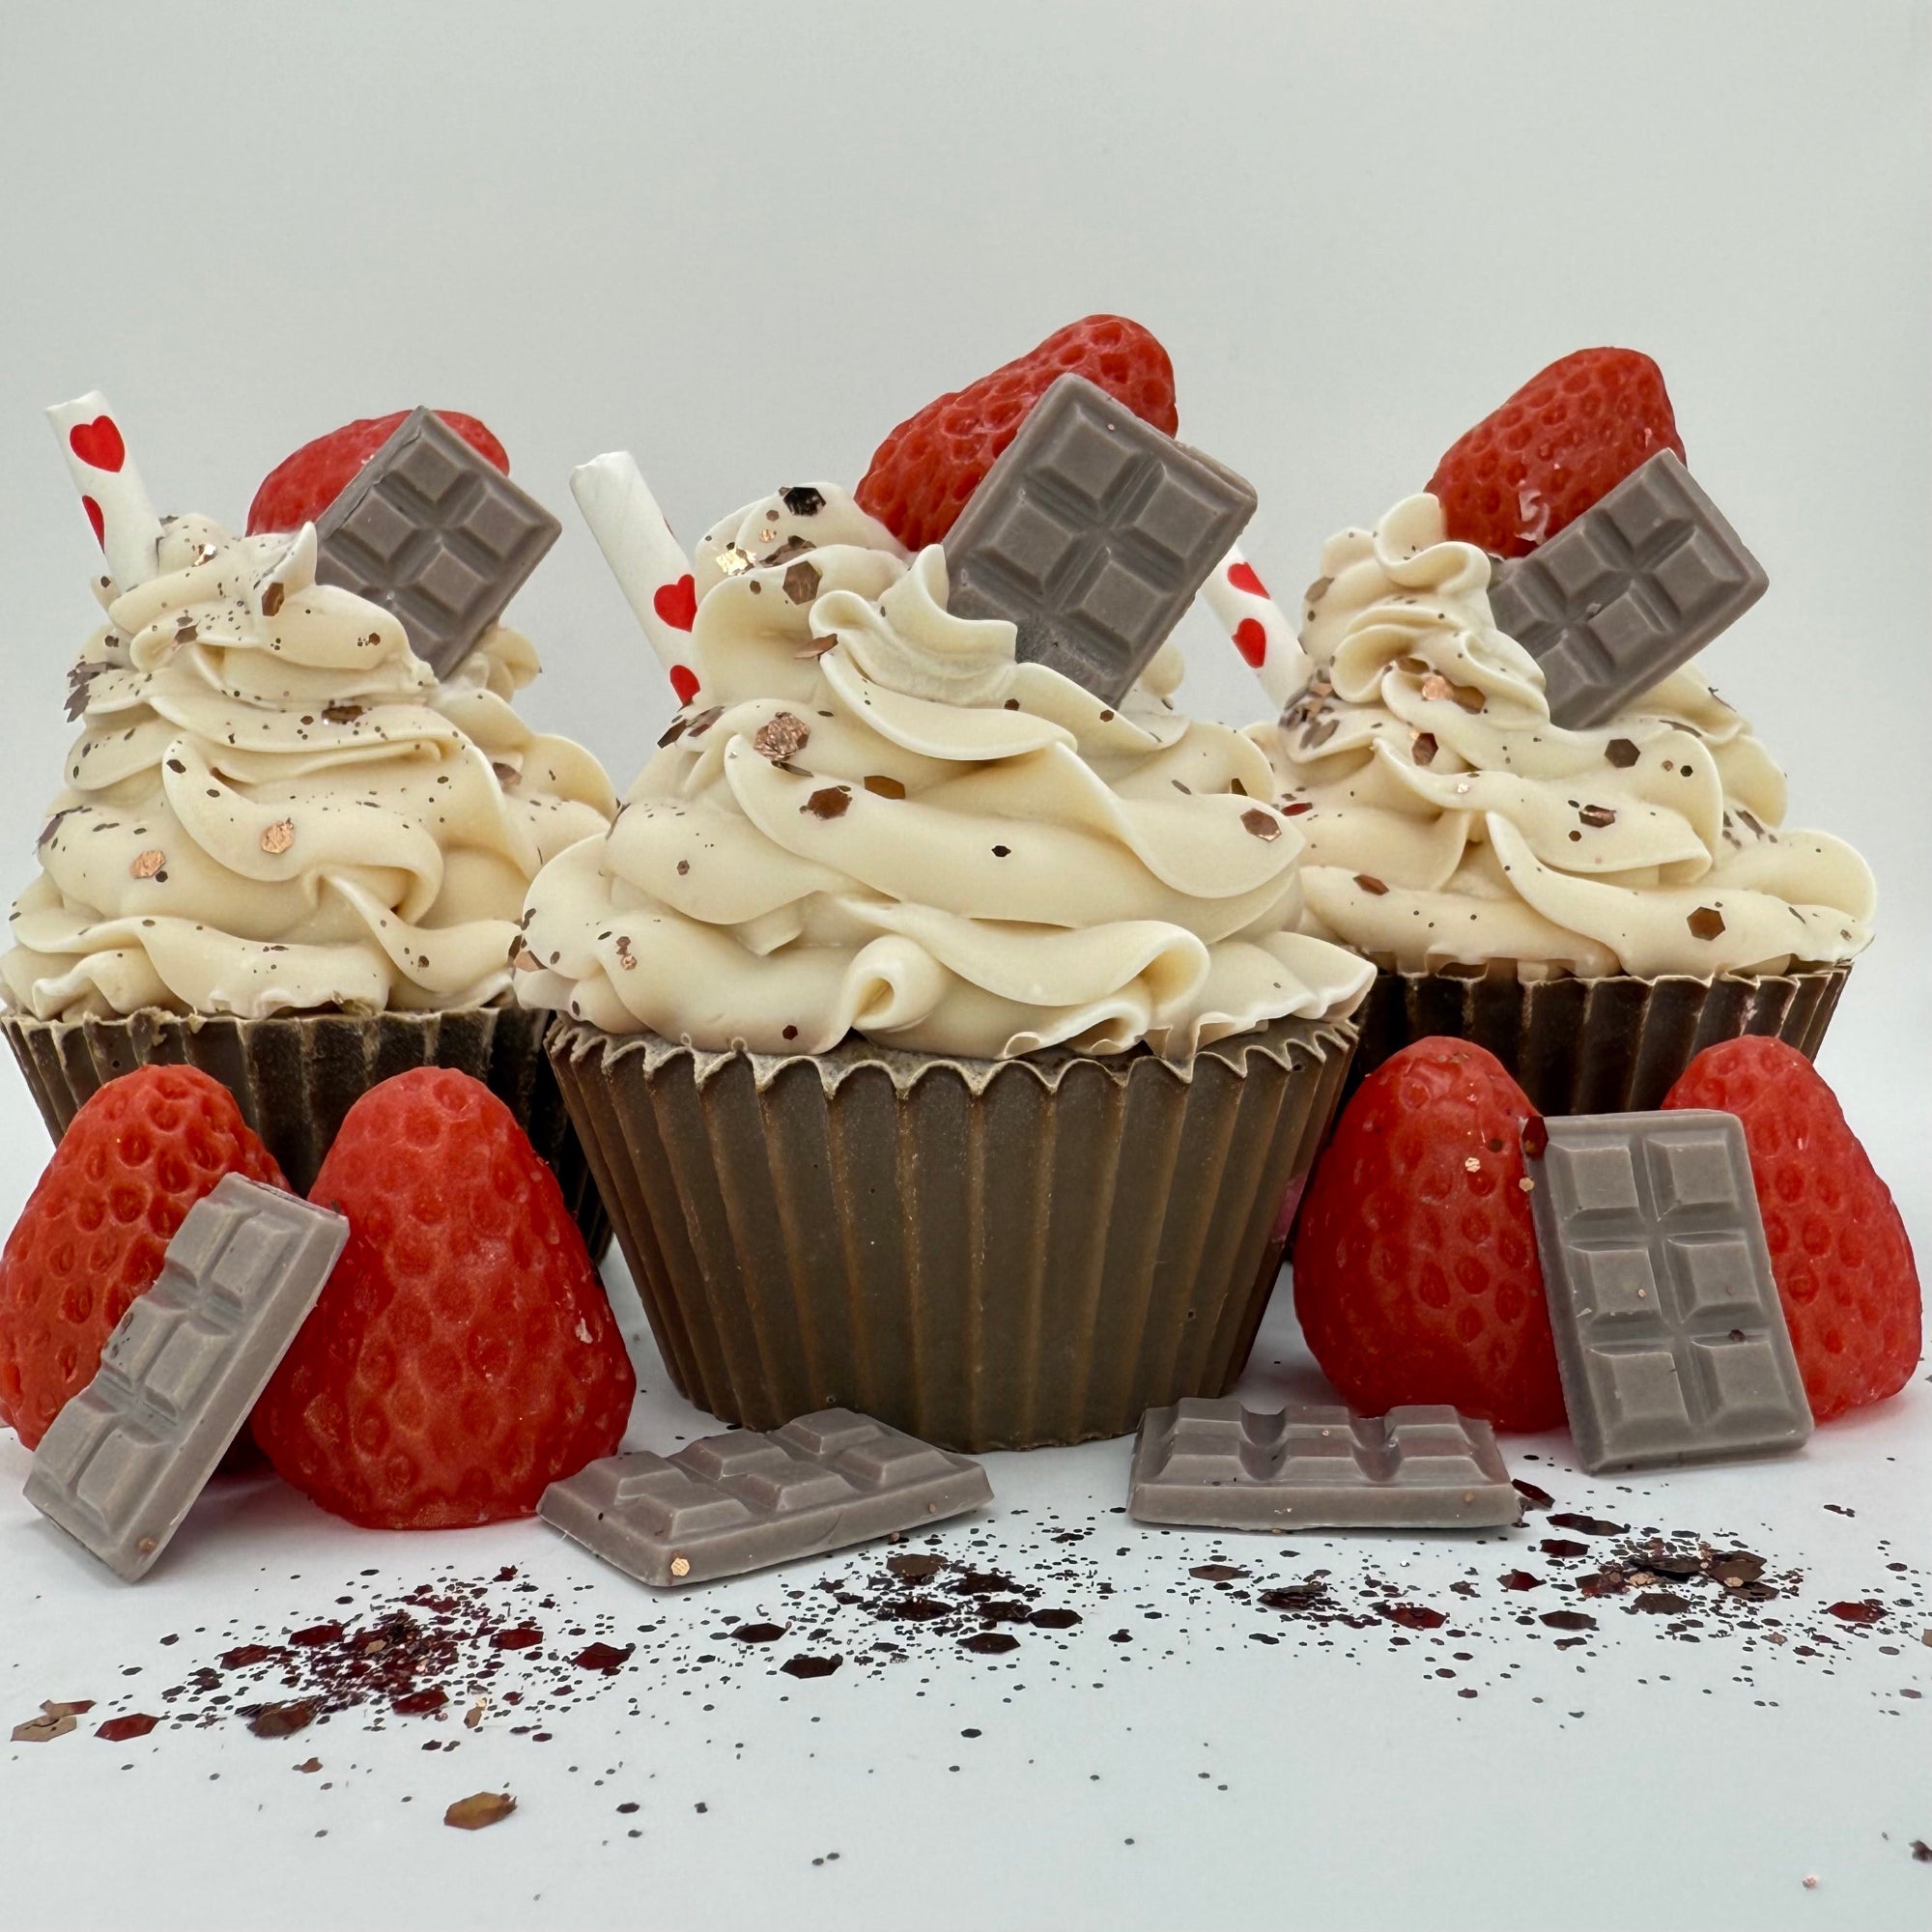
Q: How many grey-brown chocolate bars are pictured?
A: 7